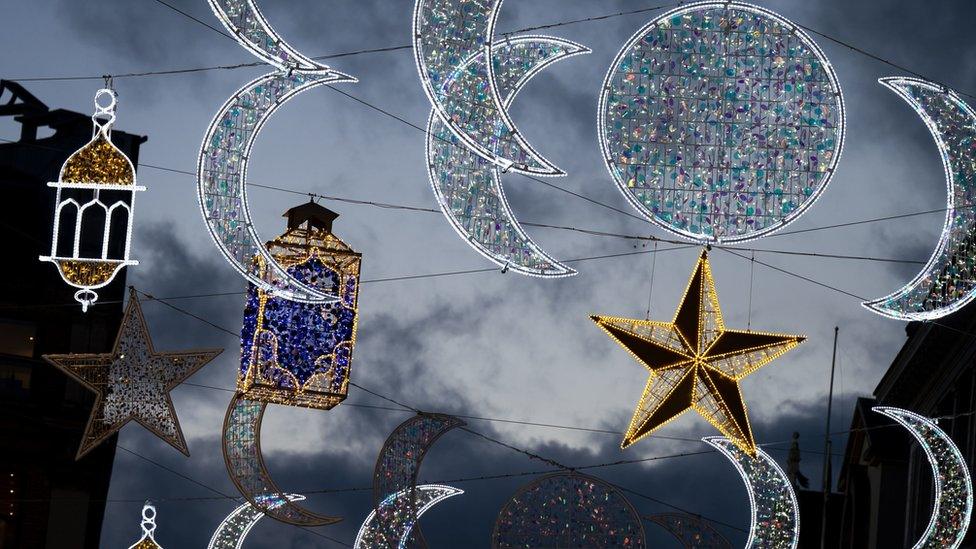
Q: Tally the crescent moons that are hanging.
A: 12